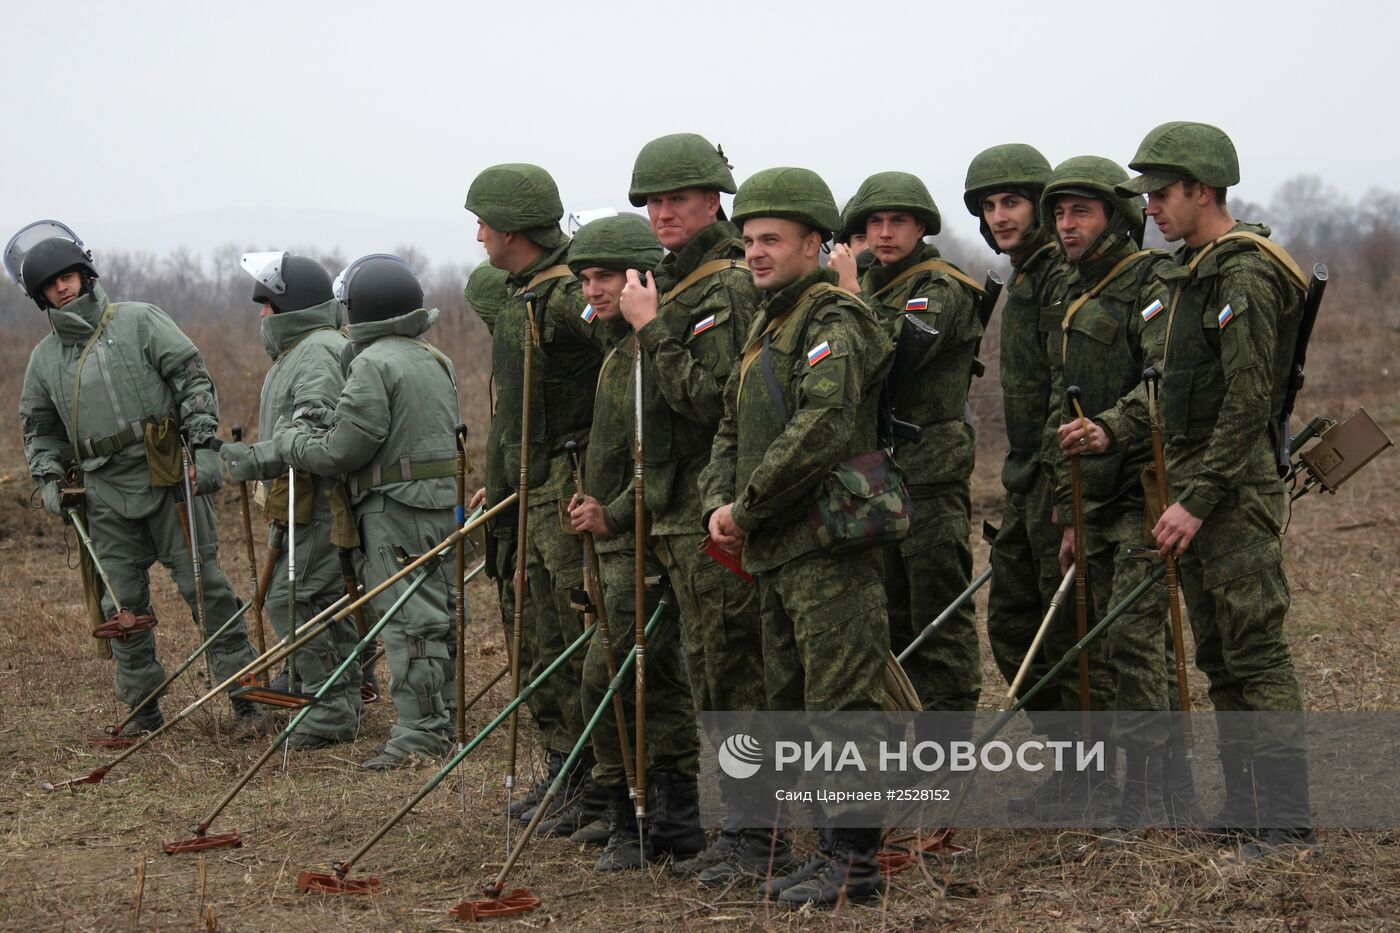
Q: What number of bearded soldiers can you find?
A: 0